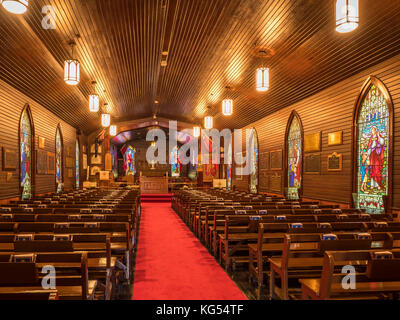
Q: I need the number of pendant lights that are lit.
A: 10